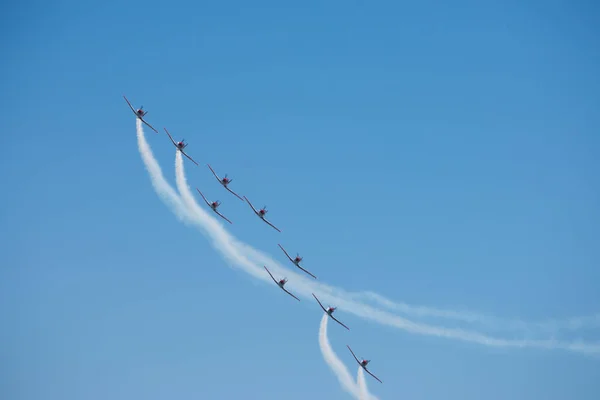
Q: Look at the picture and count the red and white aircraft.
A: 9